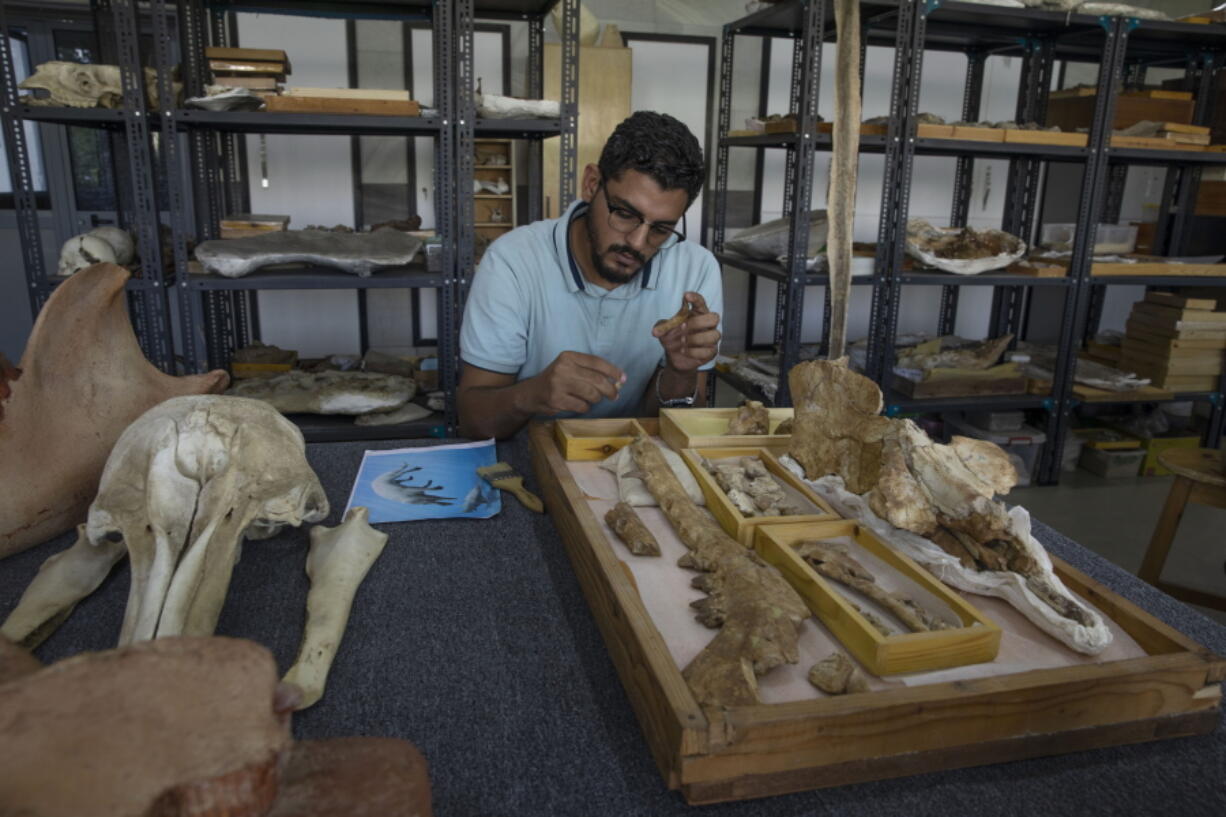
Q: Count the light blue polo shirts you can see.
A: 1